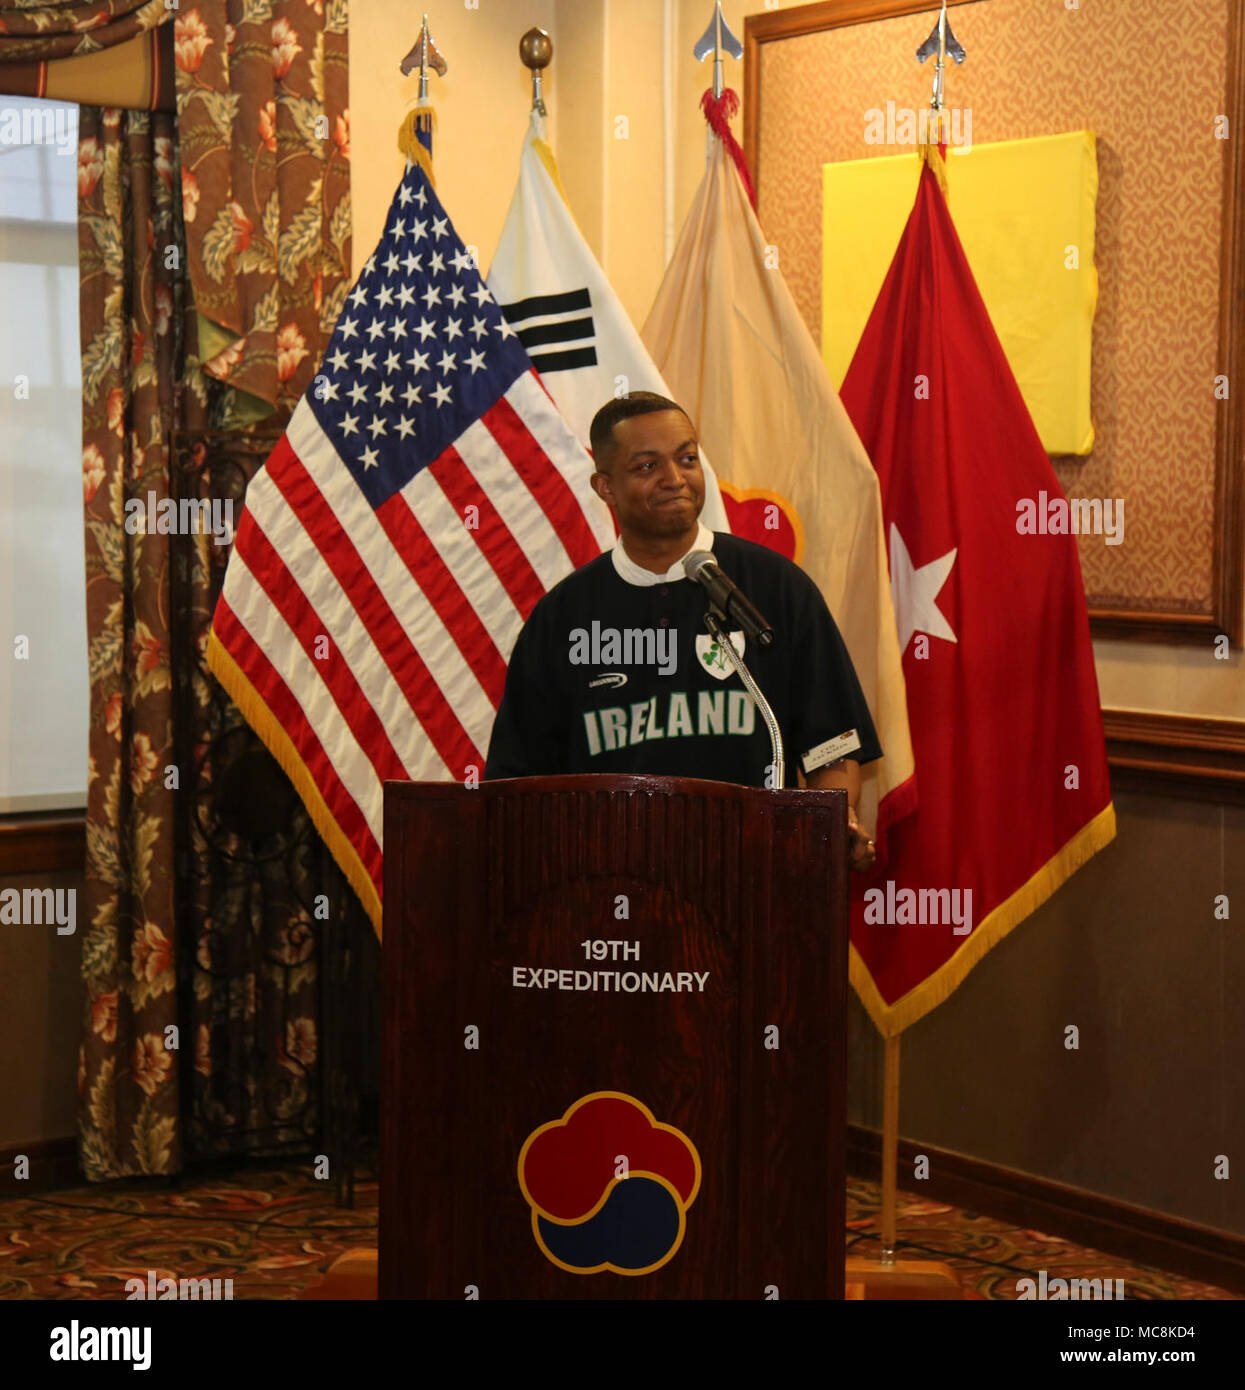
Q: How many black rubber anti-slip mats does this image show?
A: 0